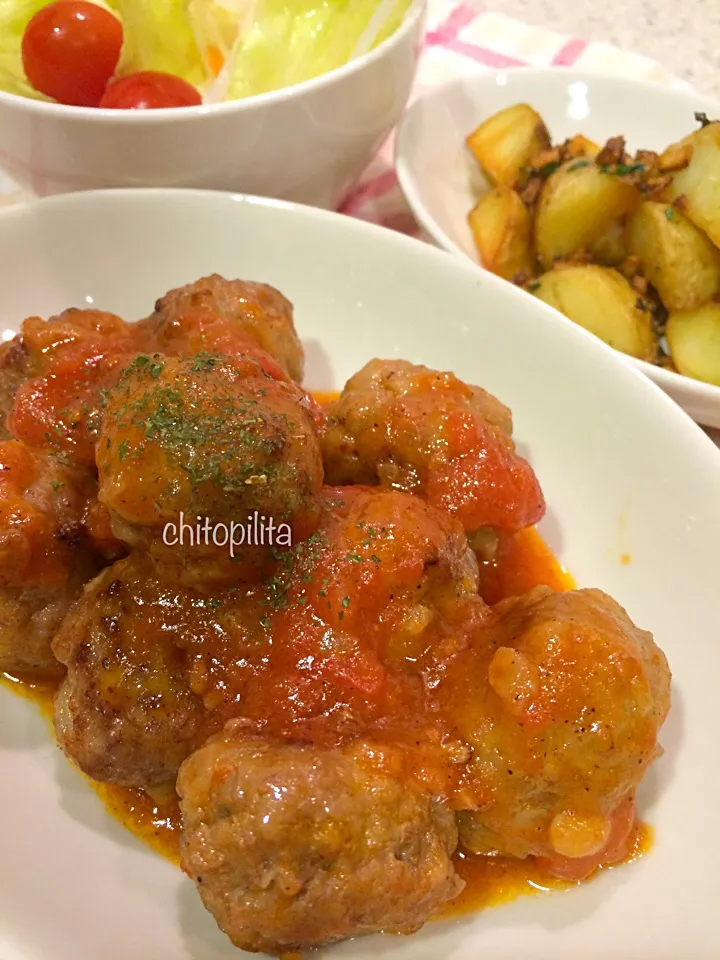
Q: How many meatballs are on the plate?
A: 9